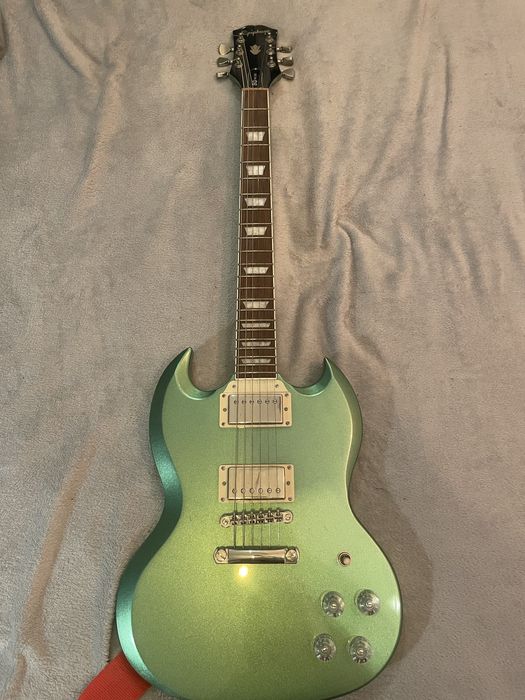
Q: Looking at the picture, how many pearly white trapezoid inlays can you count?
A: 9